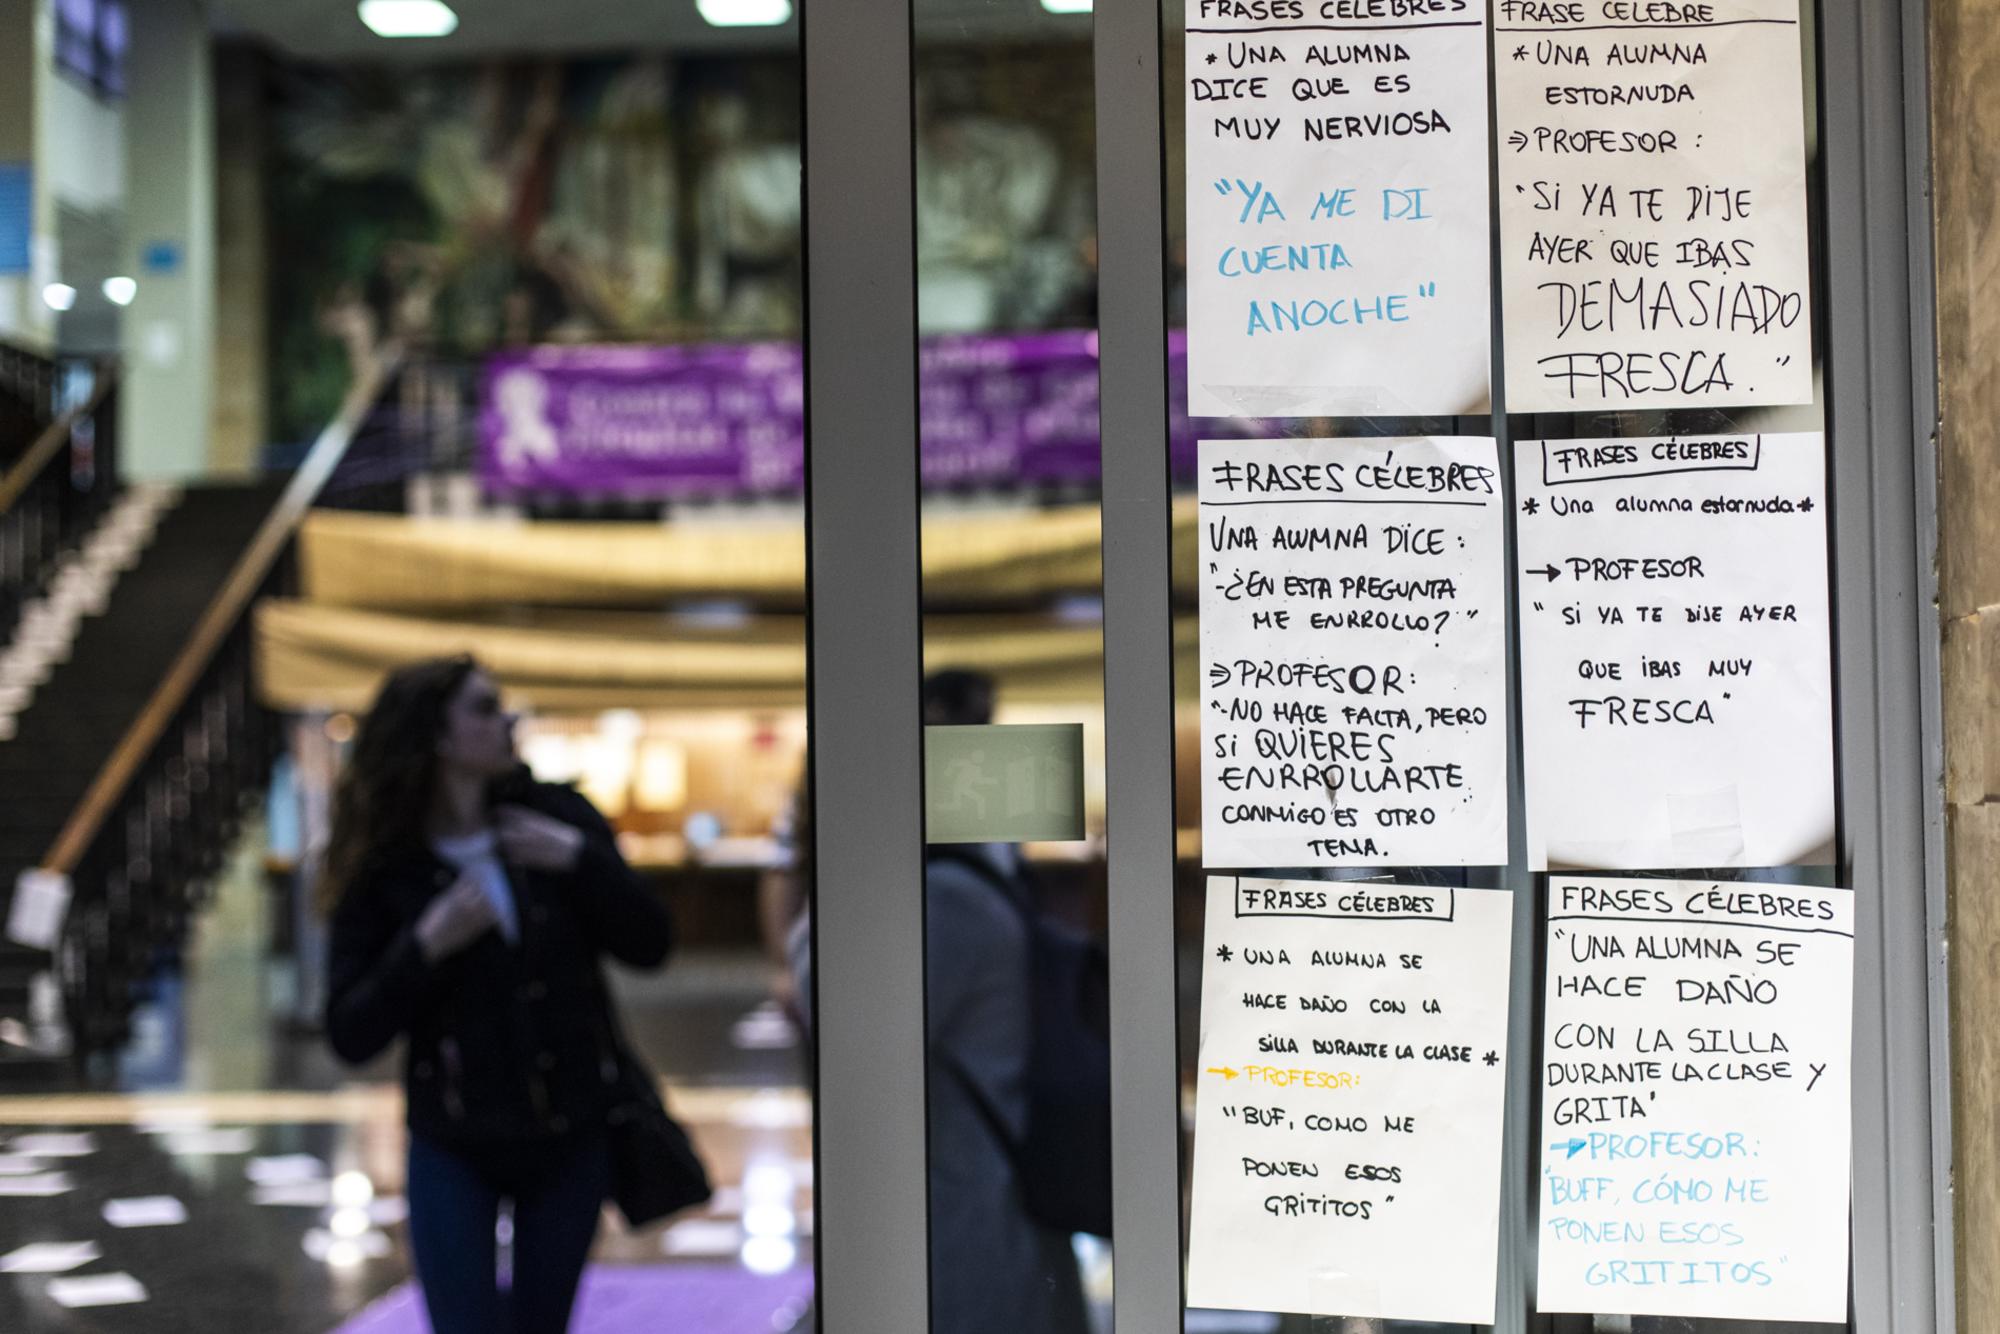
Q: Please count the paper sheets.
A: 6